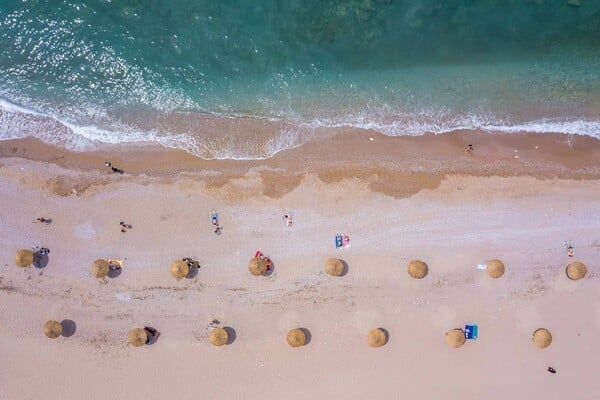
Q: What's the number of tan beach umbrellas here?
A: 15